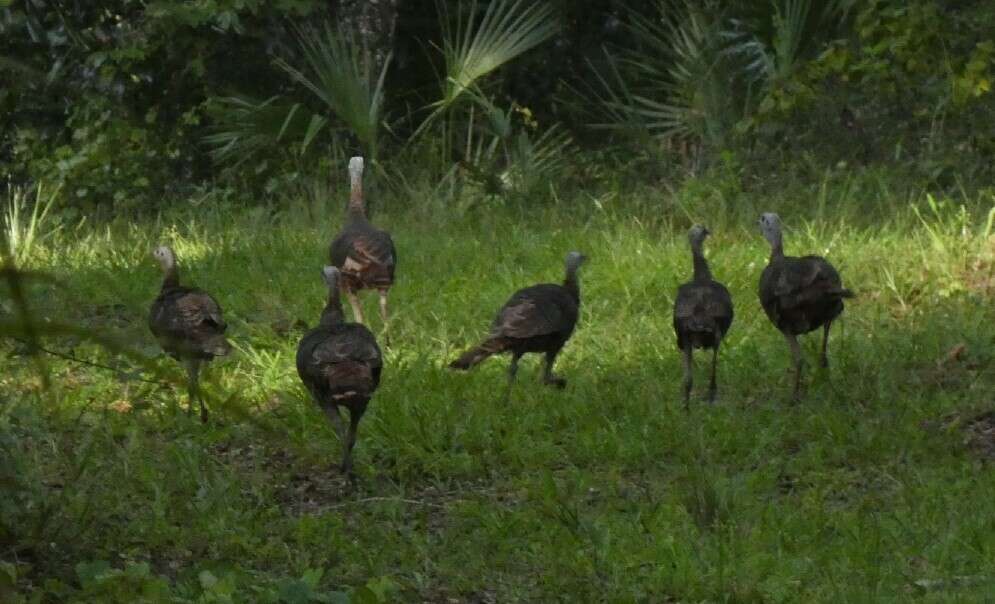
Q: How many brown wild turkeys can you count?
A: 6